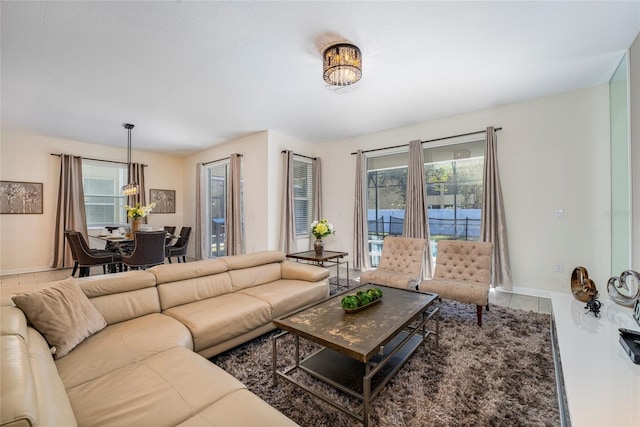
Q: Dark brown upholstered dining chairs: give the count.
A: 6